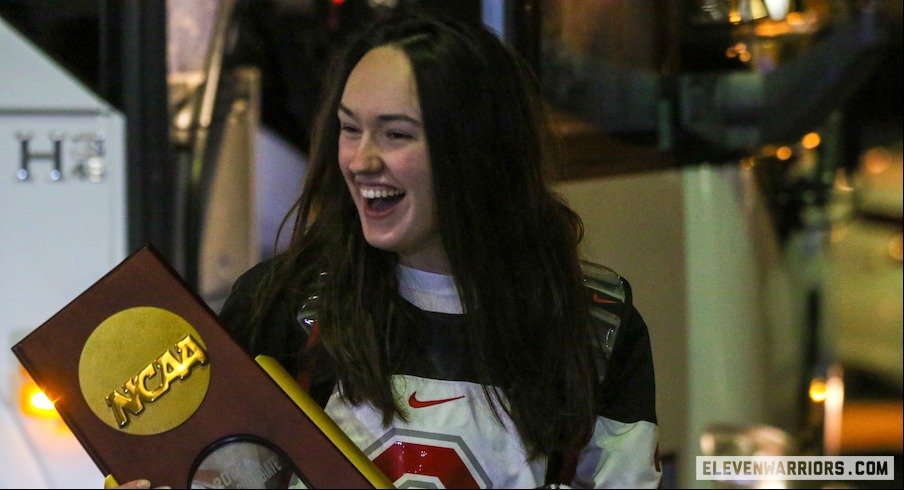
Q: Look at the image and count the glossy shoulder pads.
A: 2